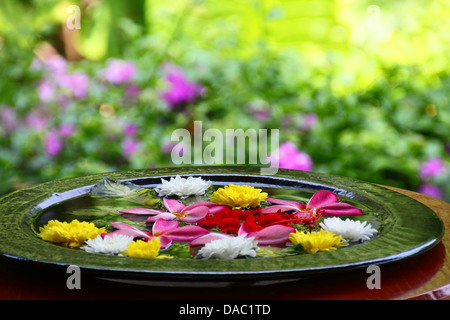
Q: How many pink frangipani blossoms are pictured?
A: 4